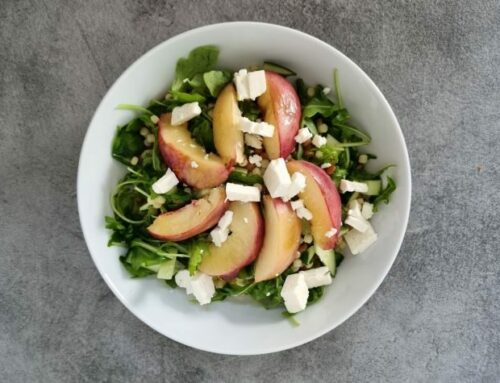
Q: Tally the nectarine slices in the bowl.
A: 7